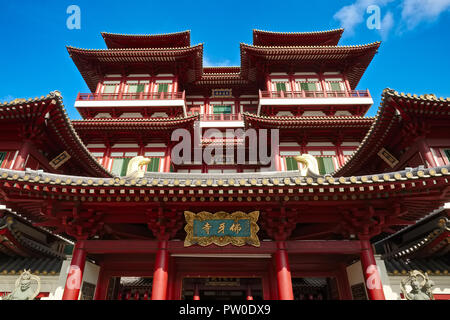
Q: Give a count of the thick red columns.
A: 4